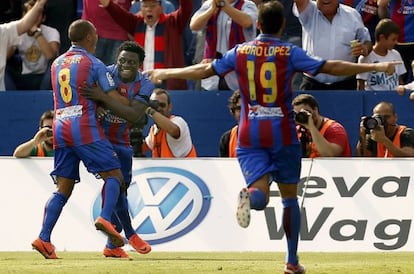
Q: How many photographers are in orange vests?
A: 5